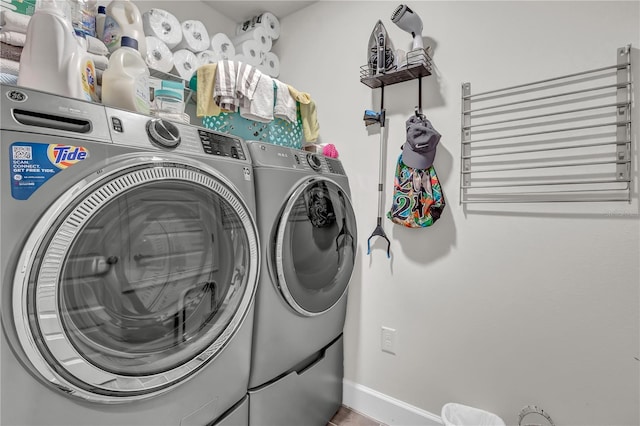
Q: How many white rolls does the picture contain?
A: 11